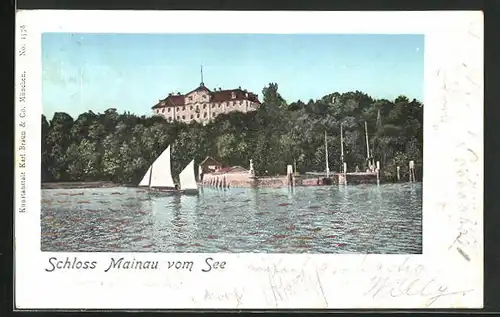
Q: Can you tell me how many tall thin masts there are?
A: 3